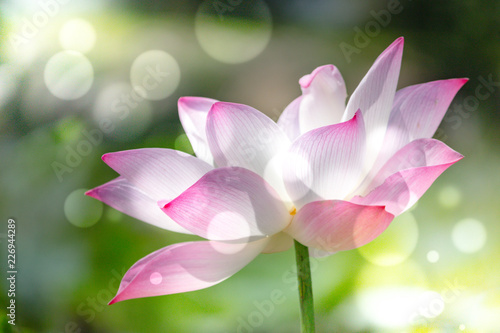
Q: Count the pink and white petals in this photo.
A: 13